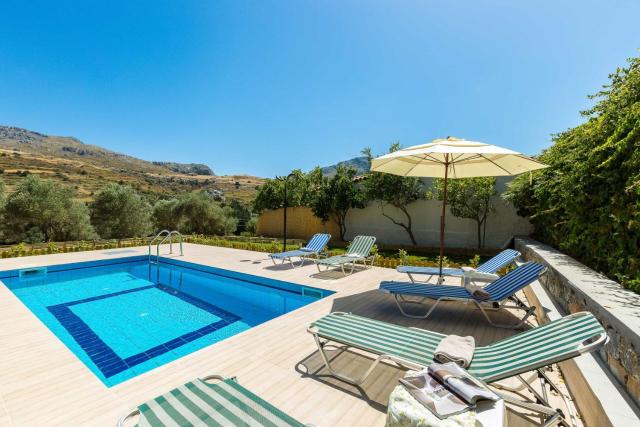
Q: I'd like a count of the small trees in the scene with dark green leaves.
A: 3